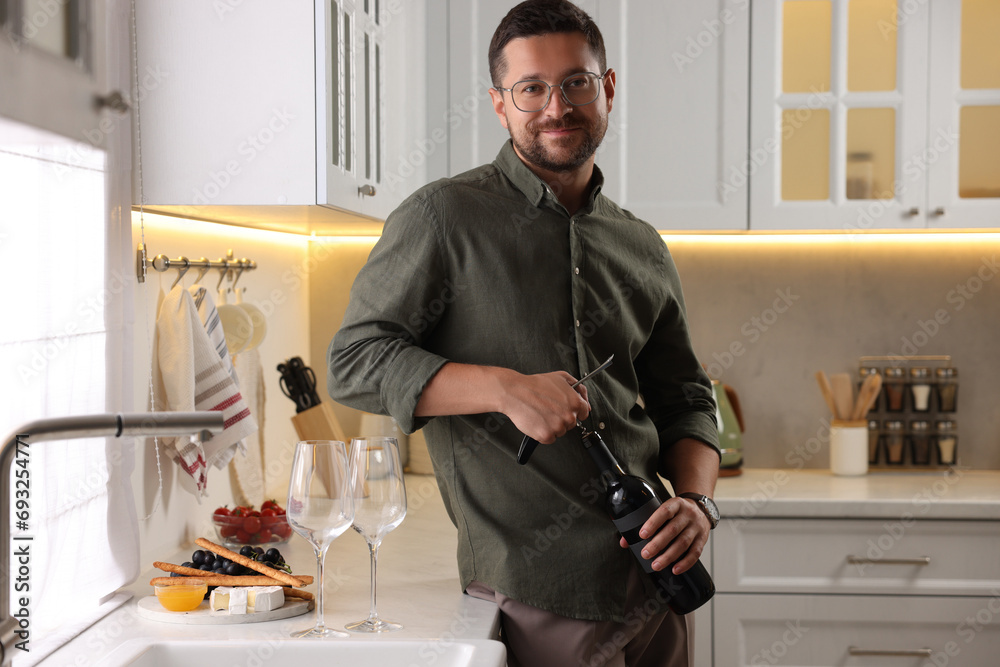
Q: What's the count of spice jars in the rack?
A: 8